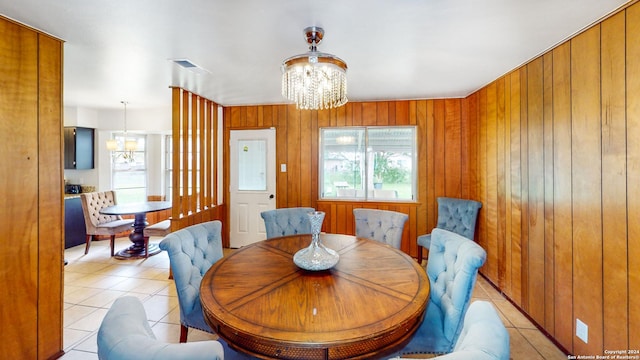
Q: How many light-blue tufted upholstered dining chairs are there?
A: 7